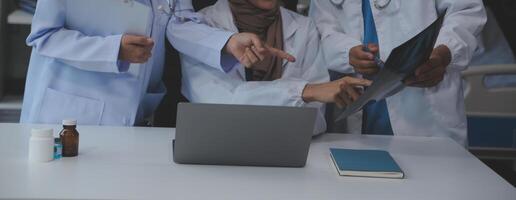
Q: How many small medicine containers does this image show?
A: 3